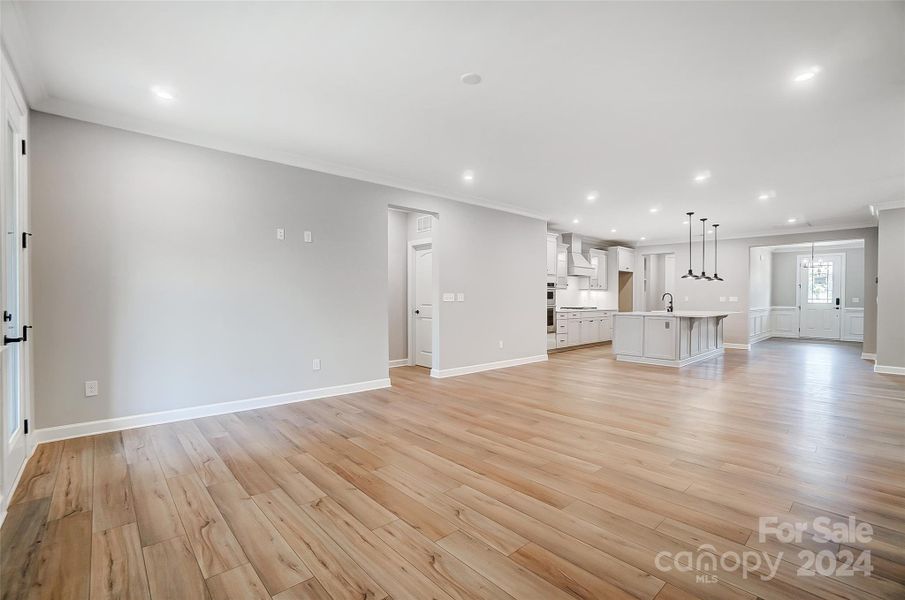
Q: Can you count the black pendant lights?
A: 3